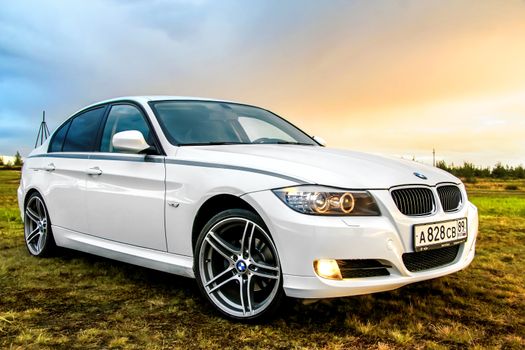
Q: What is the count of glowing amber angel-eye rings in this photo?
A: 2